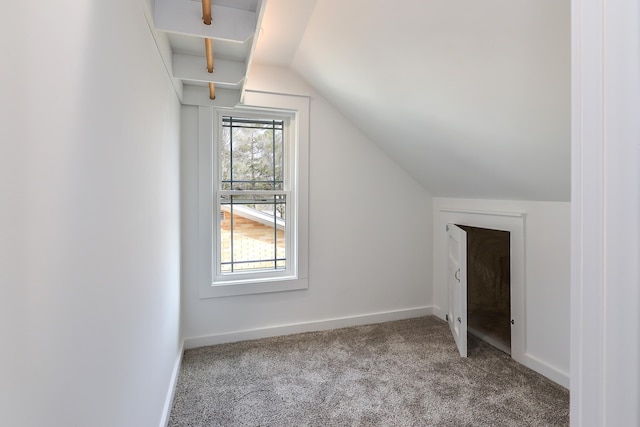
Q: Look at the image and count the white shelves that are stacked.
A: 3